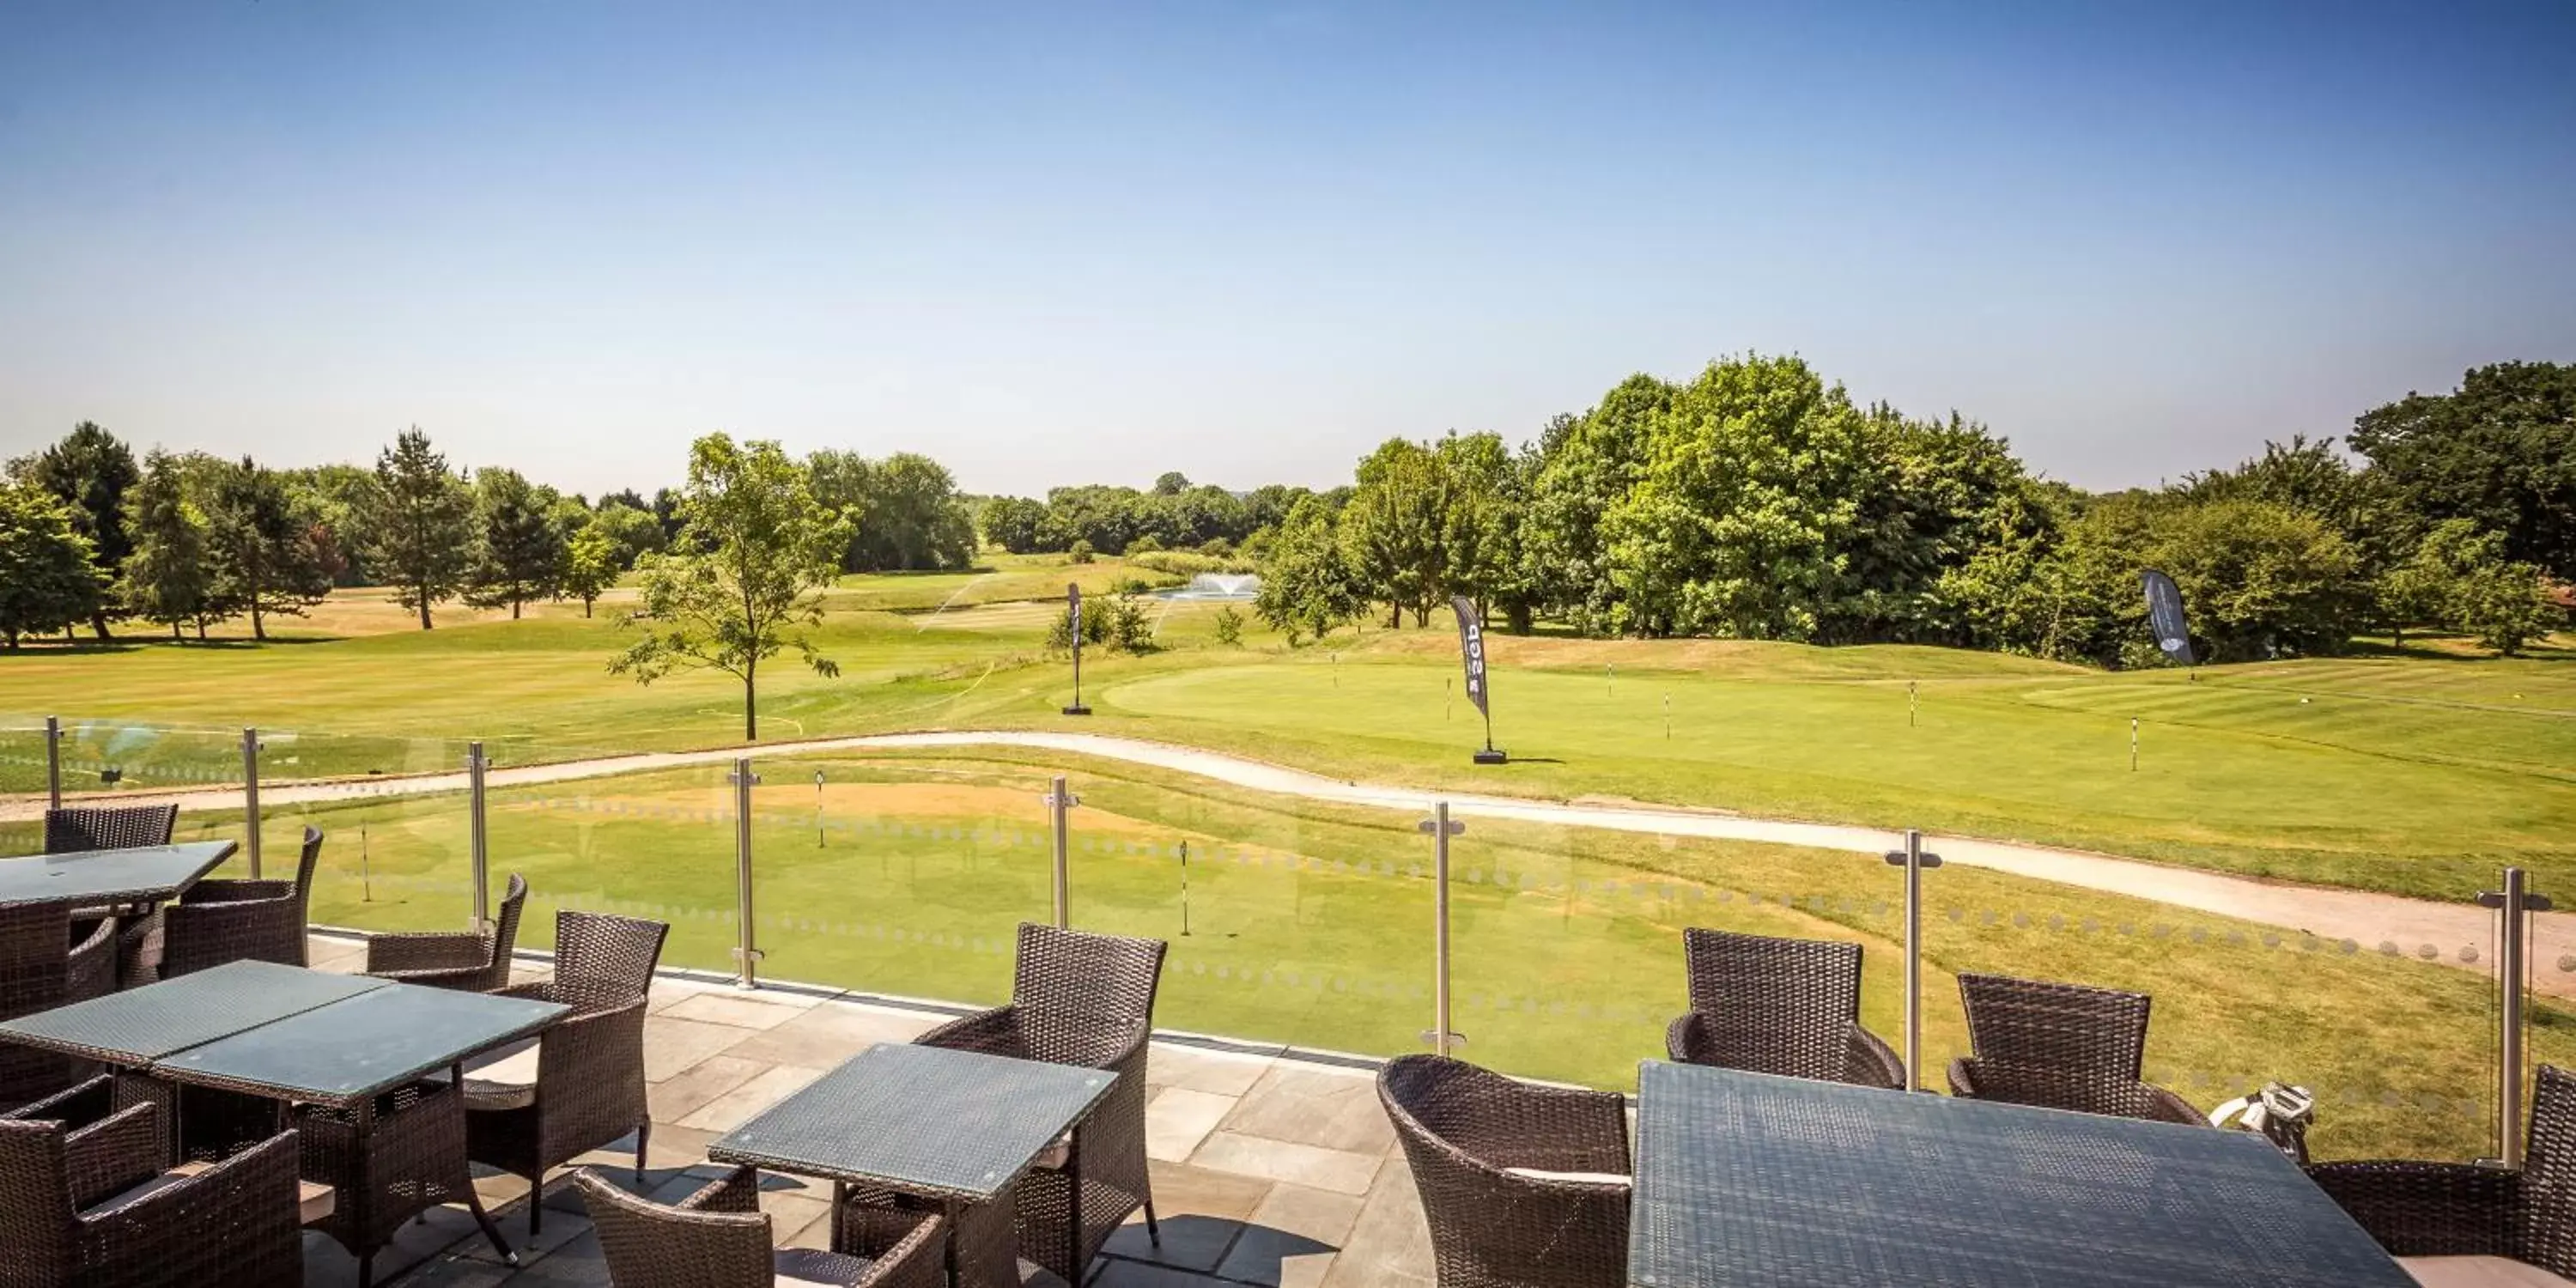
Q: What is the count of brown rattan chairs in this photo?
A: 13